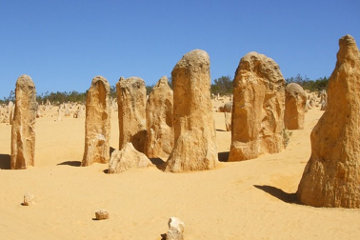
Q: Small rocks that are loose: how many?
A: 3